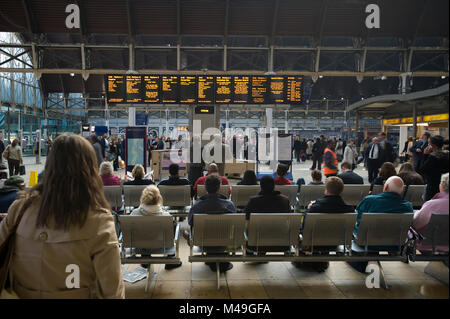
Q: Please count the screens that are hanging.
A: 11